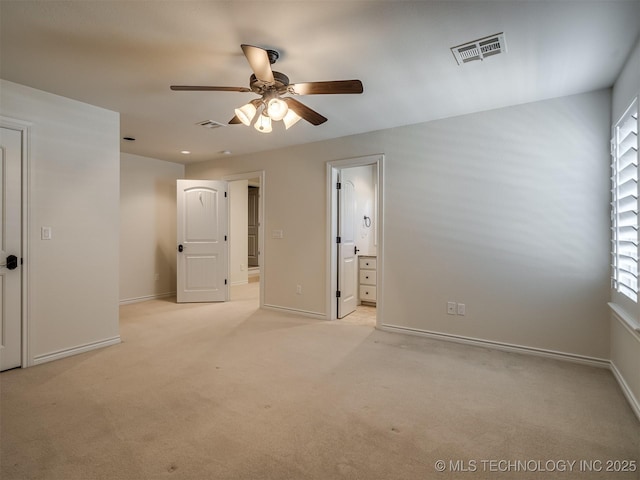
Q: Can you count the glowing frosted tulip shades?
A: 4